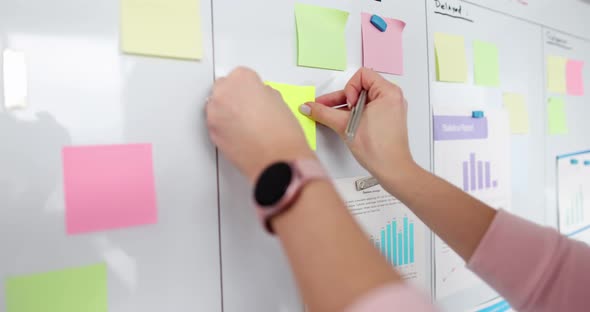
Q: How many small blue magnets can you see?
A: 4